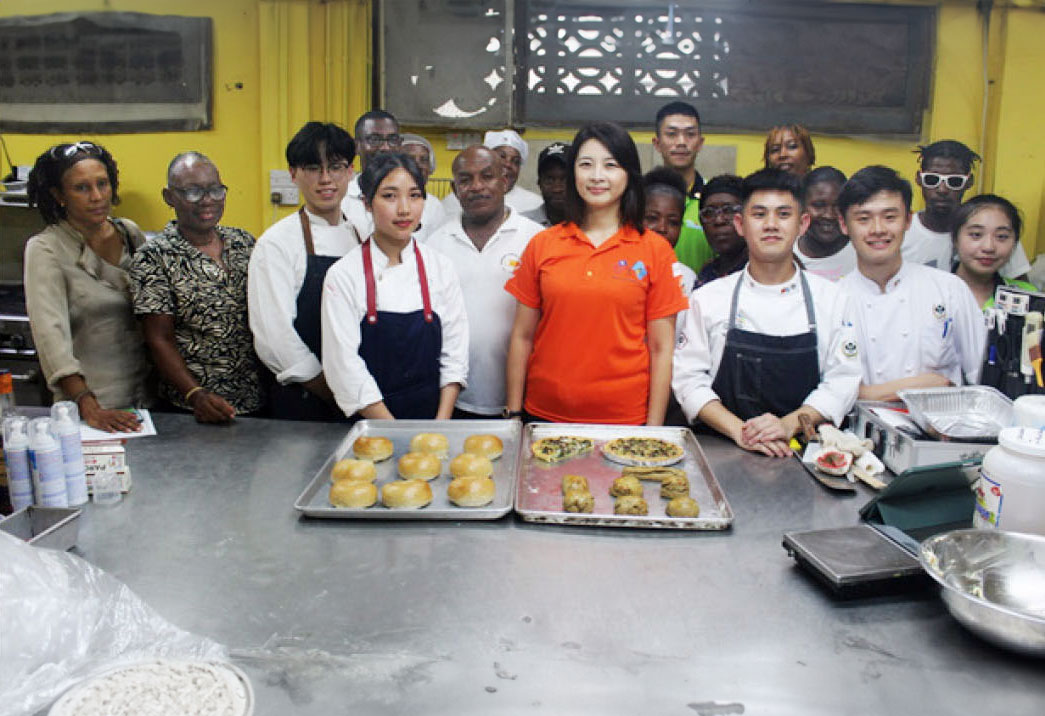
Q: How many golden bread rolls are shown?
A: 9